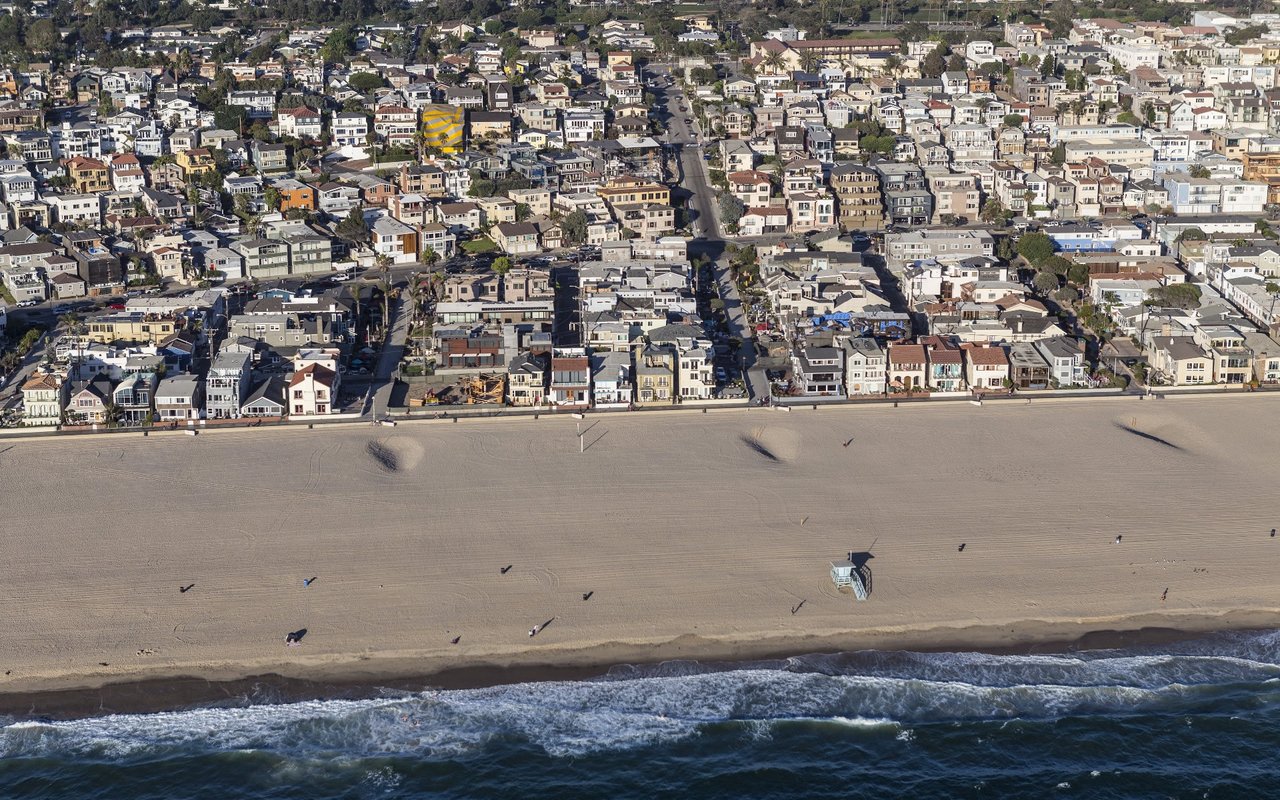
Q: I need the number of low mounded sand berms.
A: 3